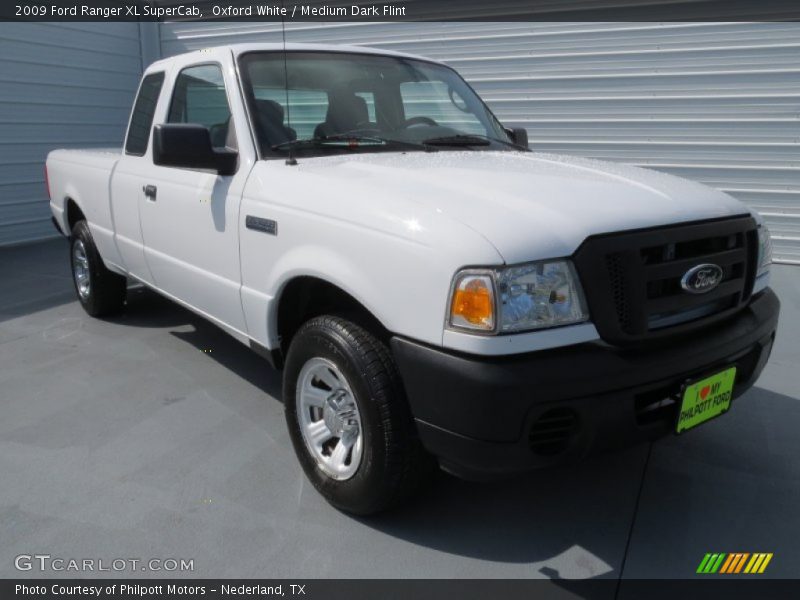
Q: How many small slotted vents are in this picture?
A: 1